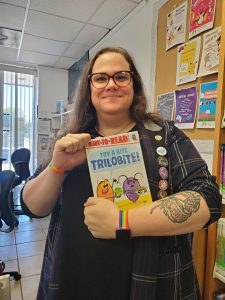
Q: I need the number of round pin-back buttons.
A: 6